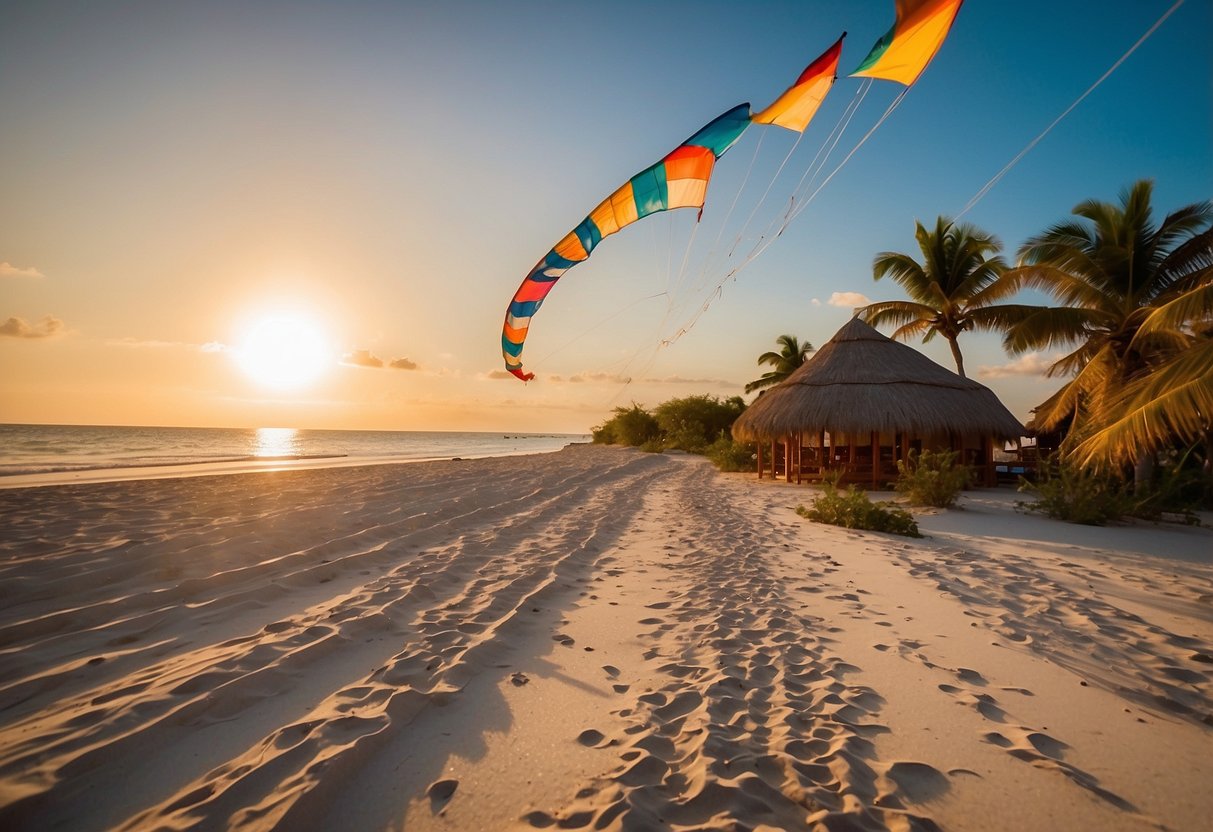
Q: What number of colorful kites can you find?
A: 3